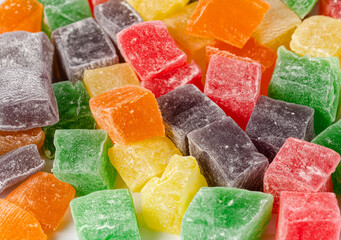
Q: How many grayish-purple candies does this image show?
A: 7